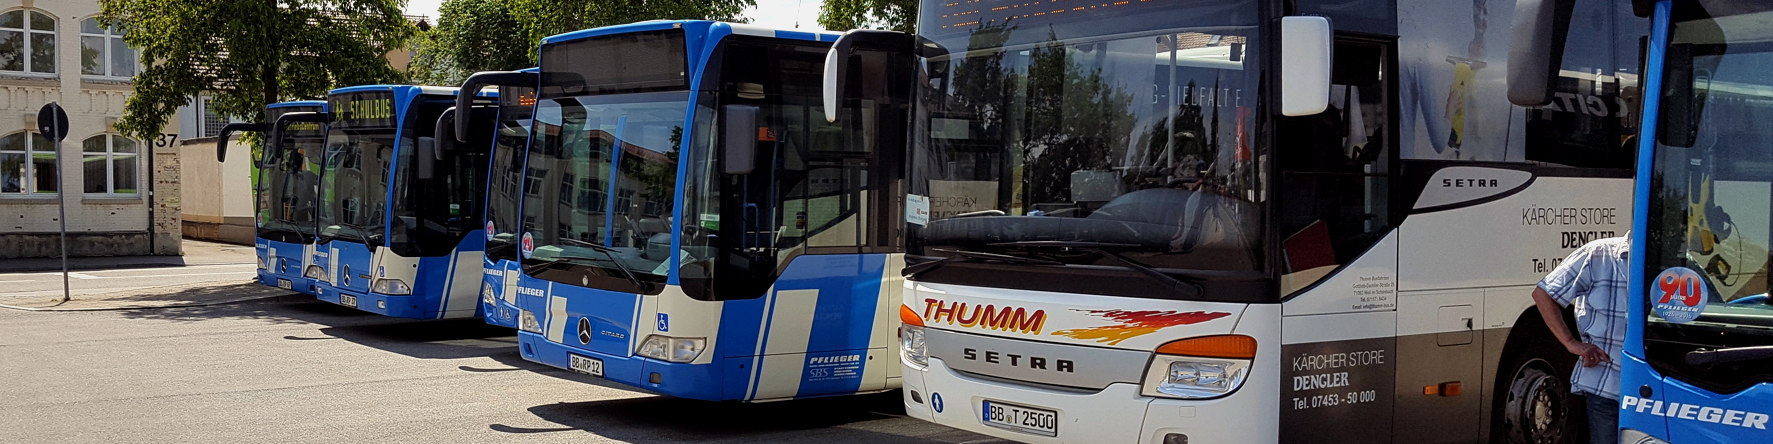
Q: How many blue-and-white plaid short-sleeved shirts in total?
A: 1